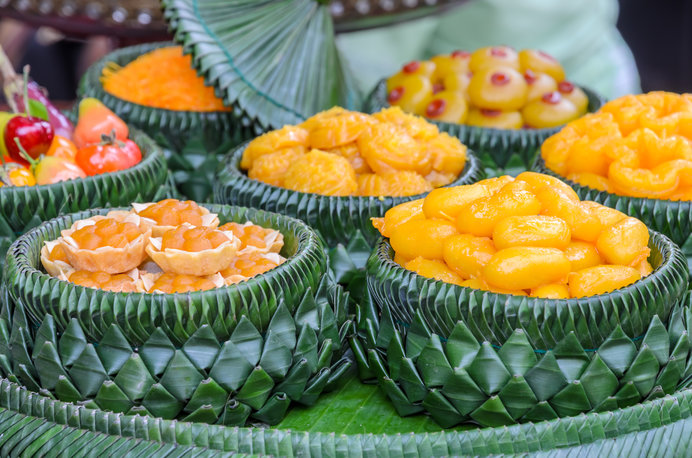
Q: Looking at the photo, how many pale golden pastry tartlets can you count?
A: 8